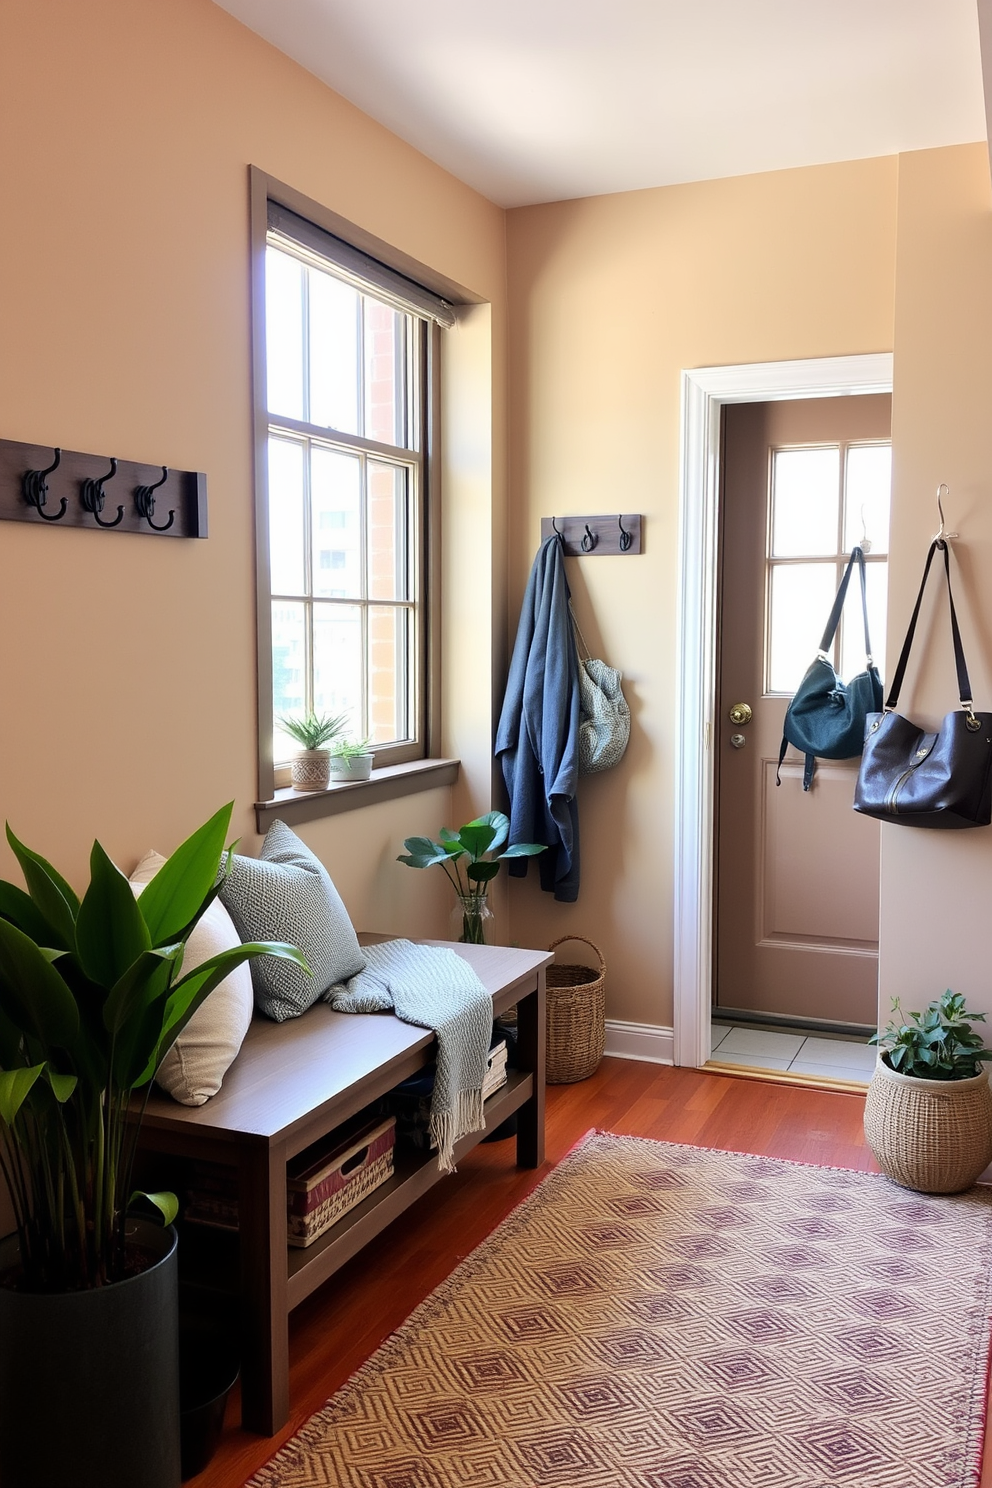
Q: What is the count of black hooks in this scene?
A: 6